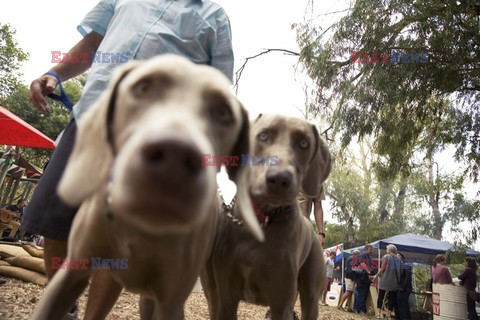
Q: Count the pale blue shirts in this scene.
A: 1